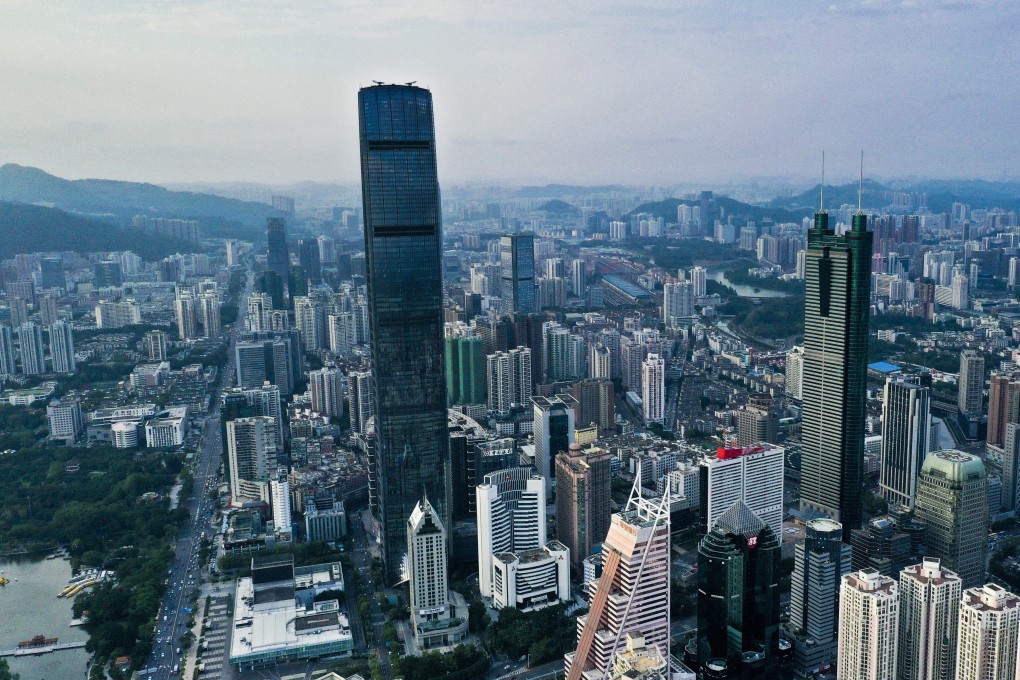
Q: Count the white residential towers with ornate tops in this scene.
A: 3